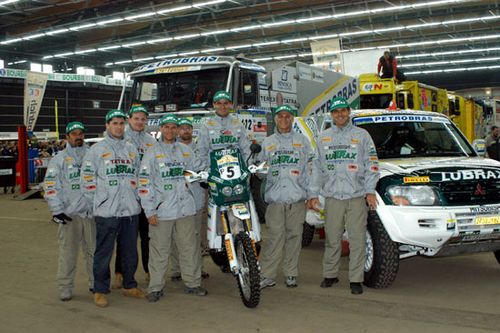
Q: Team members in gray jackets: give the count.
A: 8